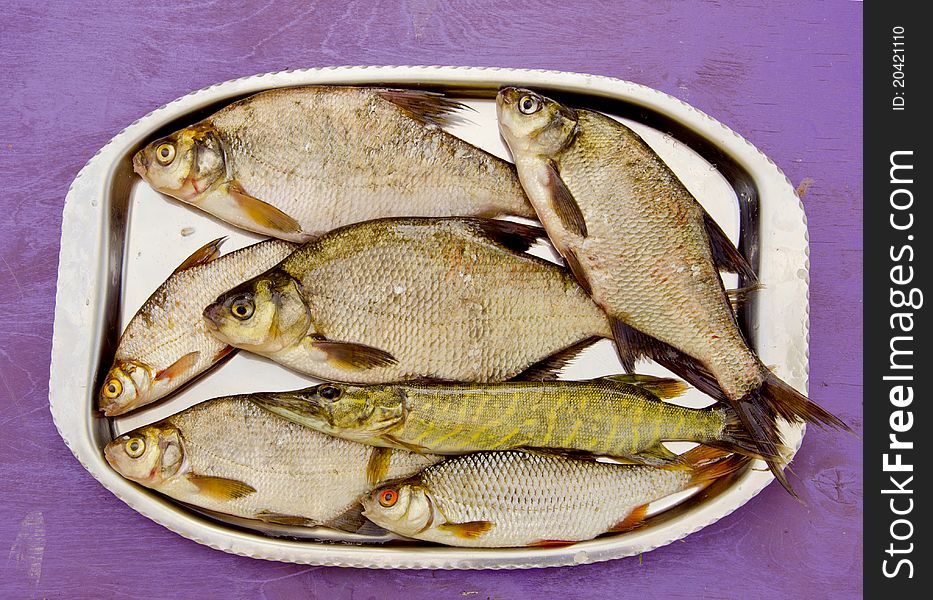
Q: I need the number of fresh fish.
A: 7